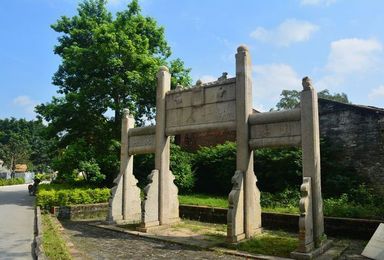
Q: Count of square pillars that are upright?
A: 4